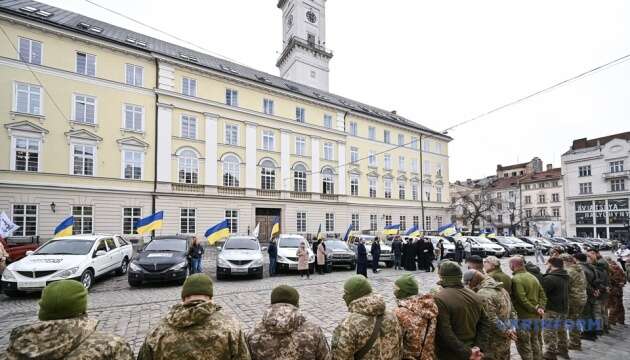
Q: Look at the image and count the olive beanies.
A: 6